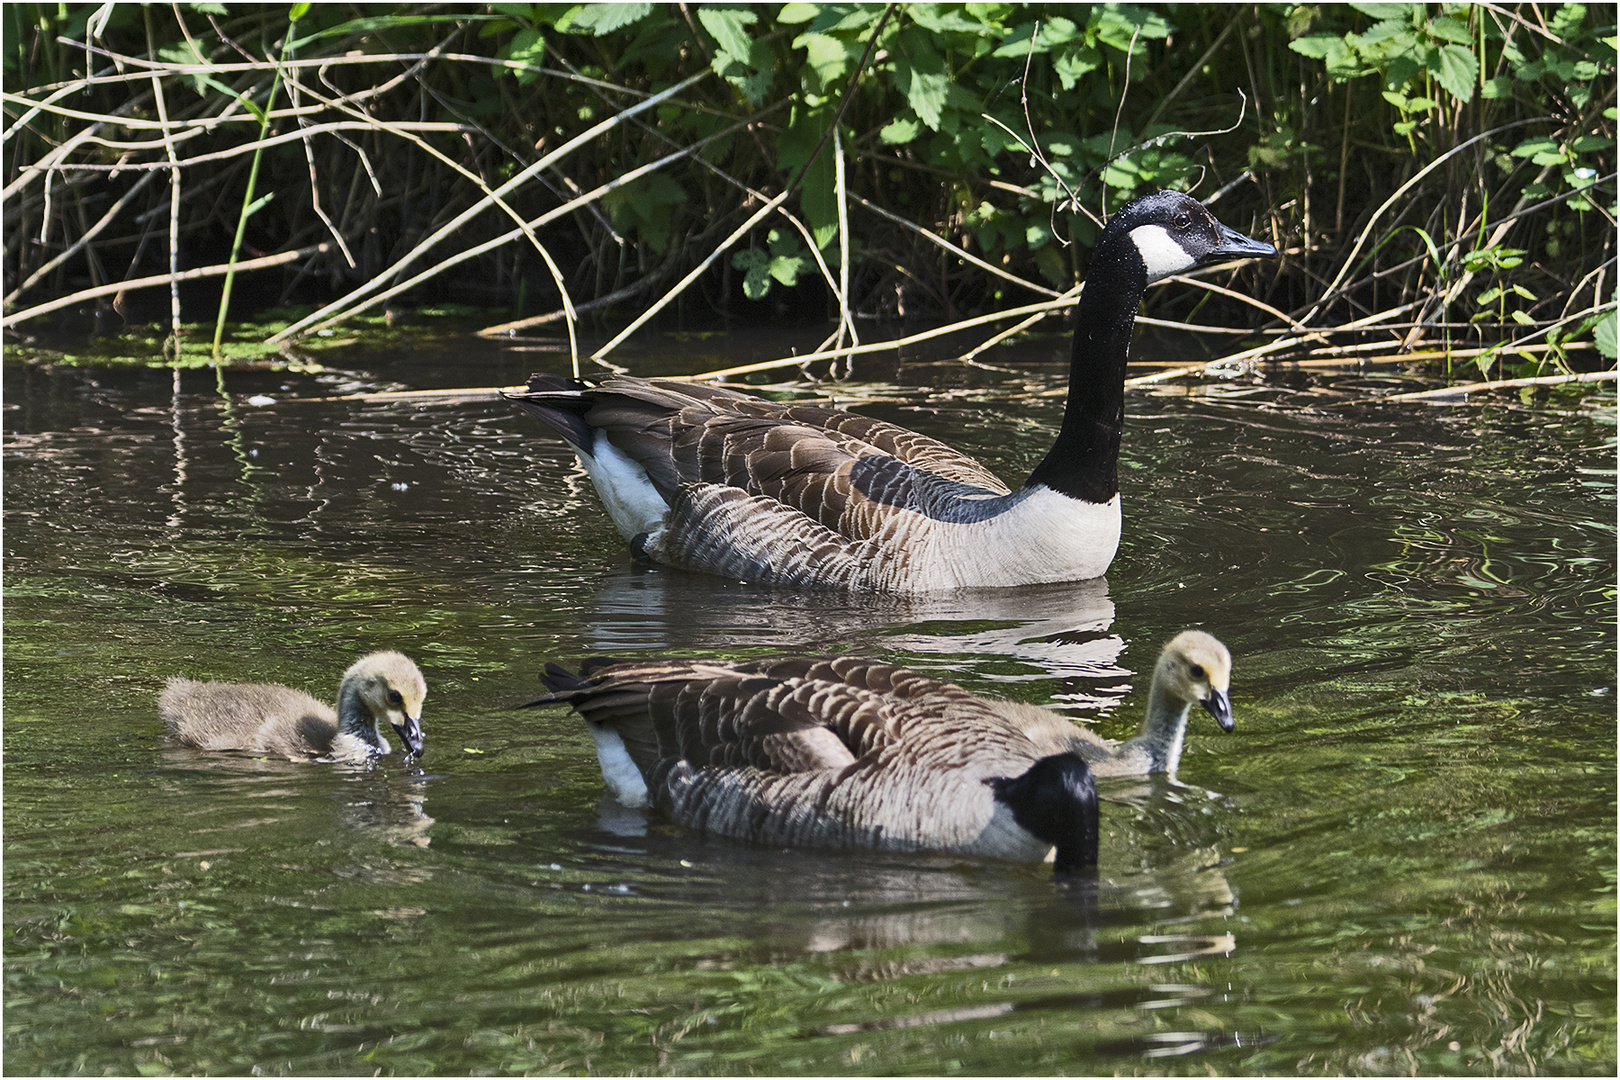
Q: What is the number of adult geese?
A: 2